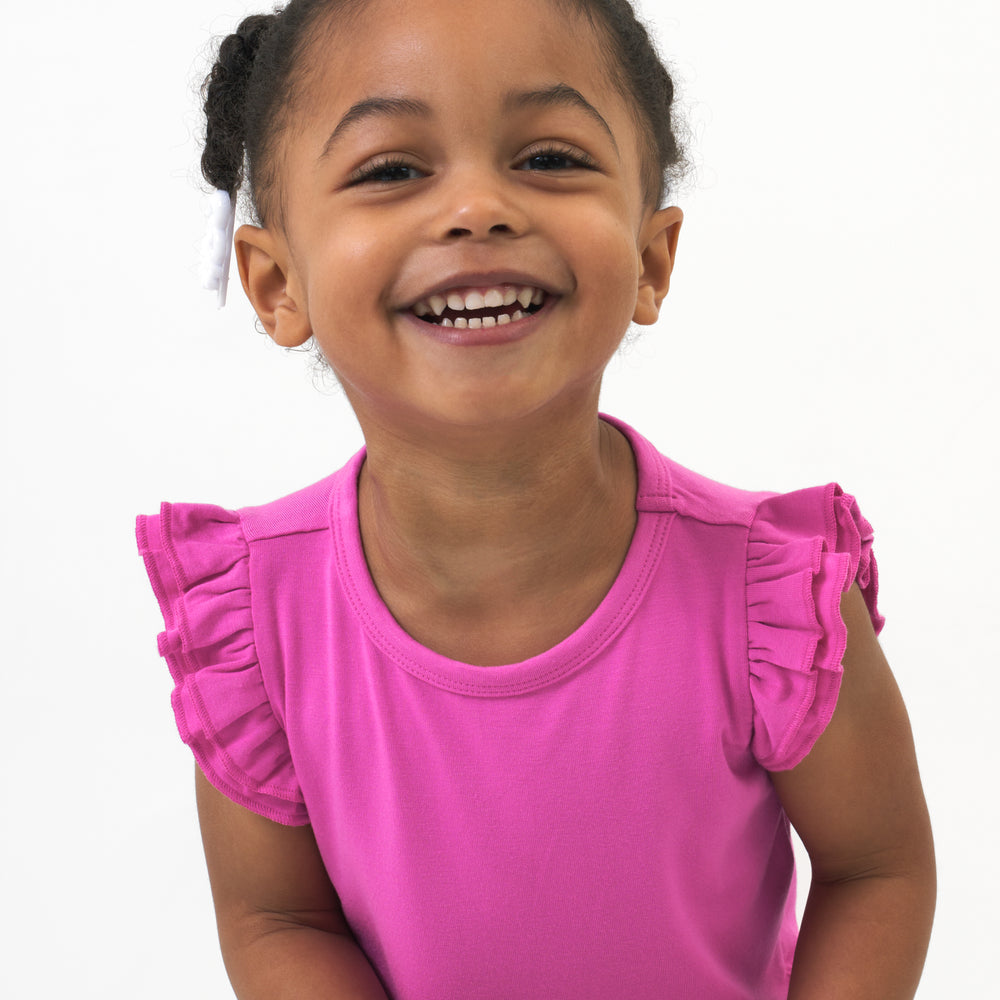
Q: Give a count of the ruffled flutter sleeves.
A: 2